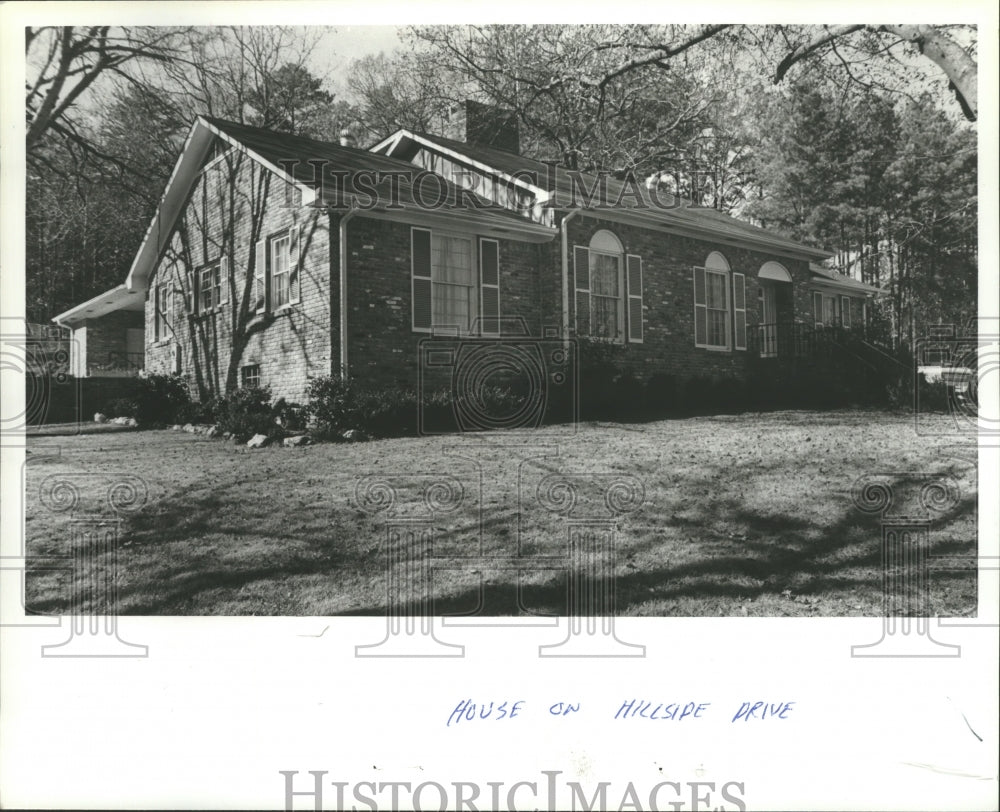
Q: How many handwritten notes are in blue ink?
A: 1